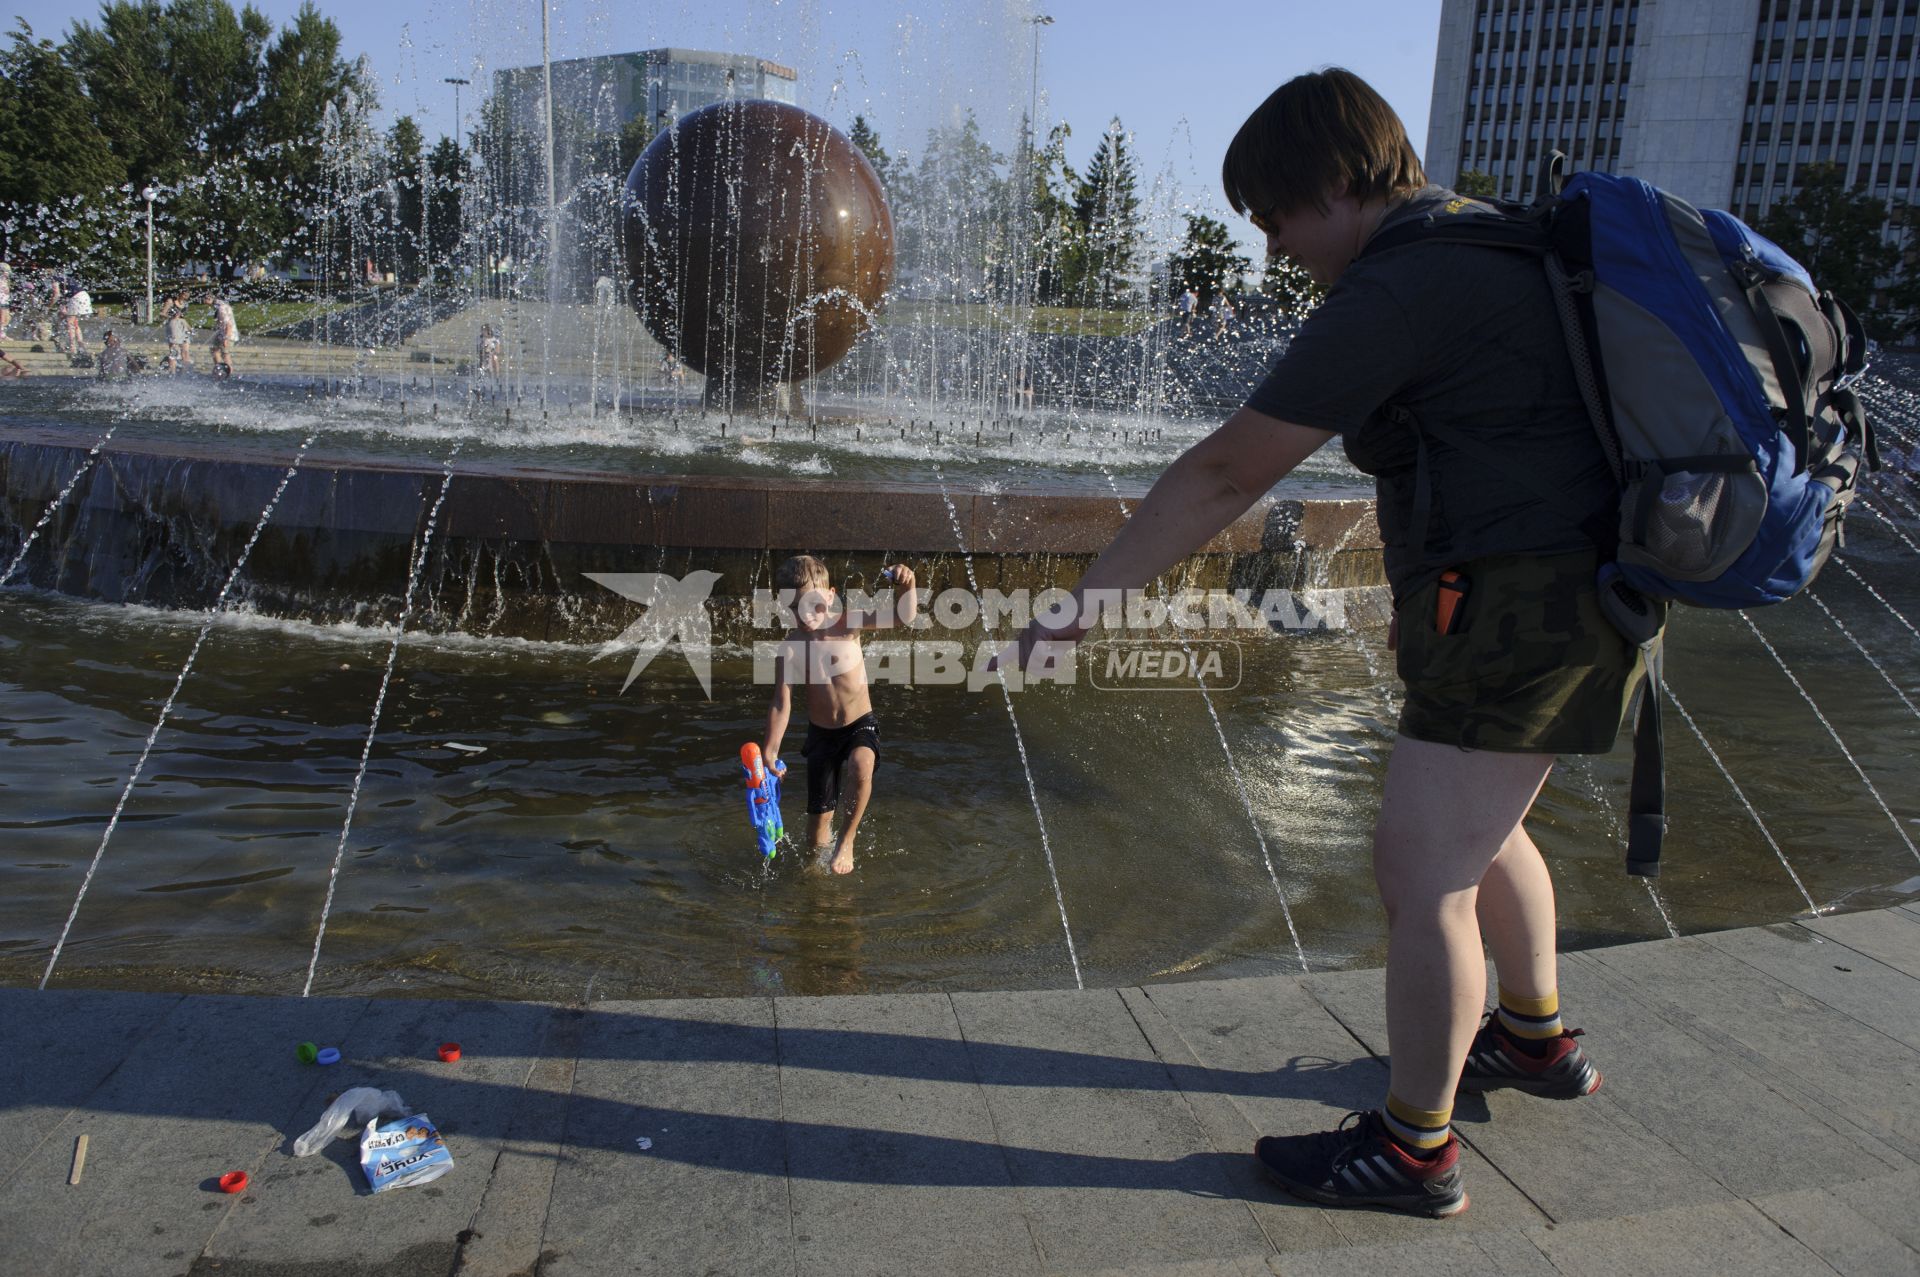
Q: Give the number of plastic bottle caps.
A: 4